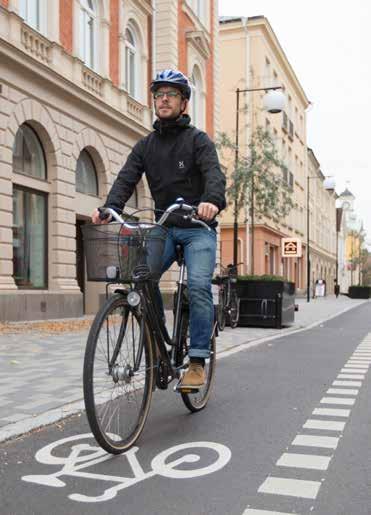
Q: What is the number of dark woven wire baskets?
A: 1